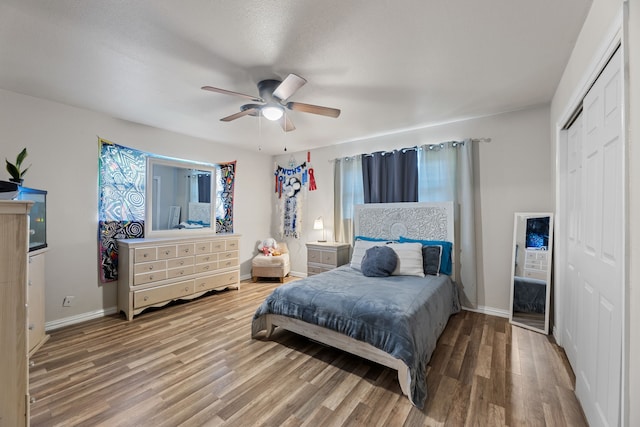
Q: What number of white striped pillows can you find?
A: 2